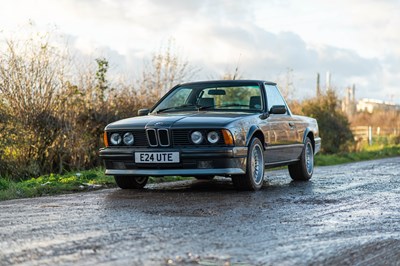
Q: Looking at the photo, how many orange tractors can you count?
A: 0